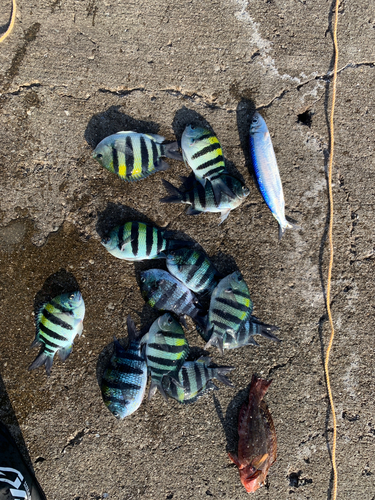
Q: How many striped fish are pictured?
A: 12